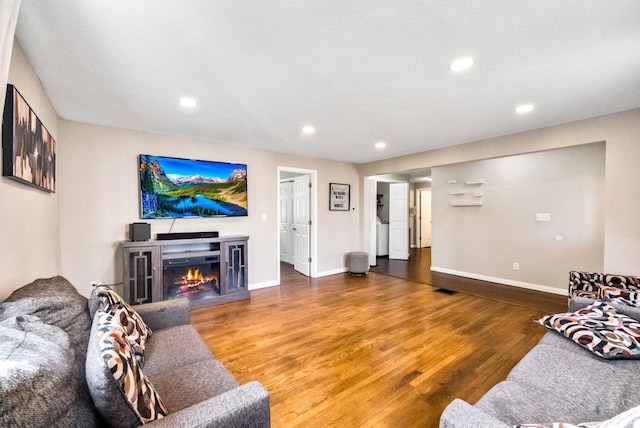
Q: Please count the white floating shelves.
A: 5